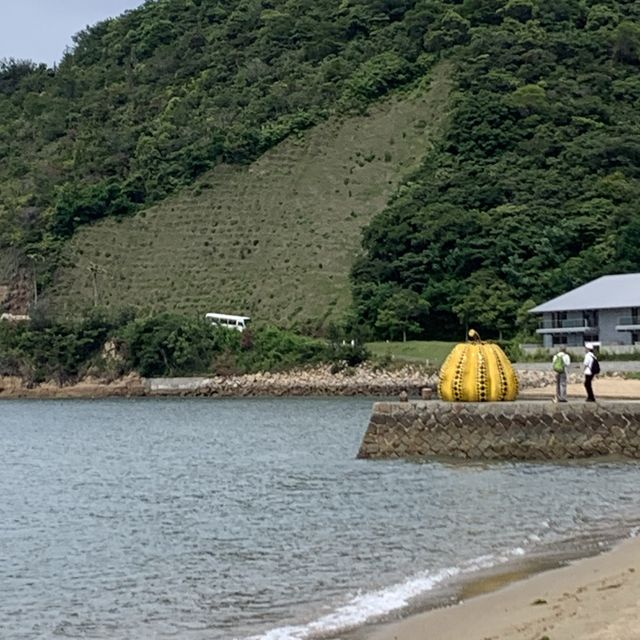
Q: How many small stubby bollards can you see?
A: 2